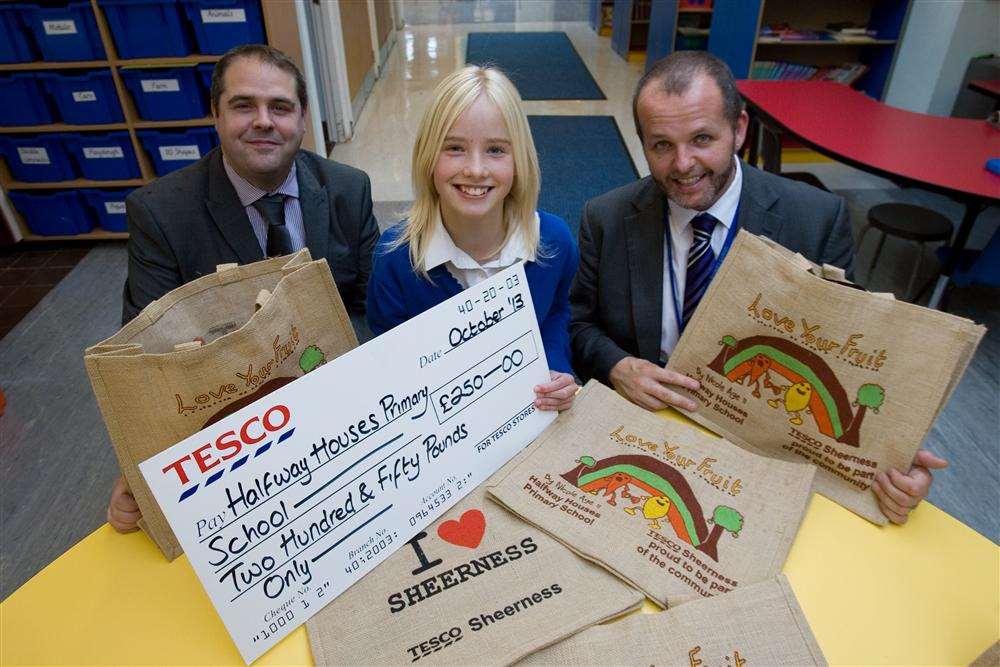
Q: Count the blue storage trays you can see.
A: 14